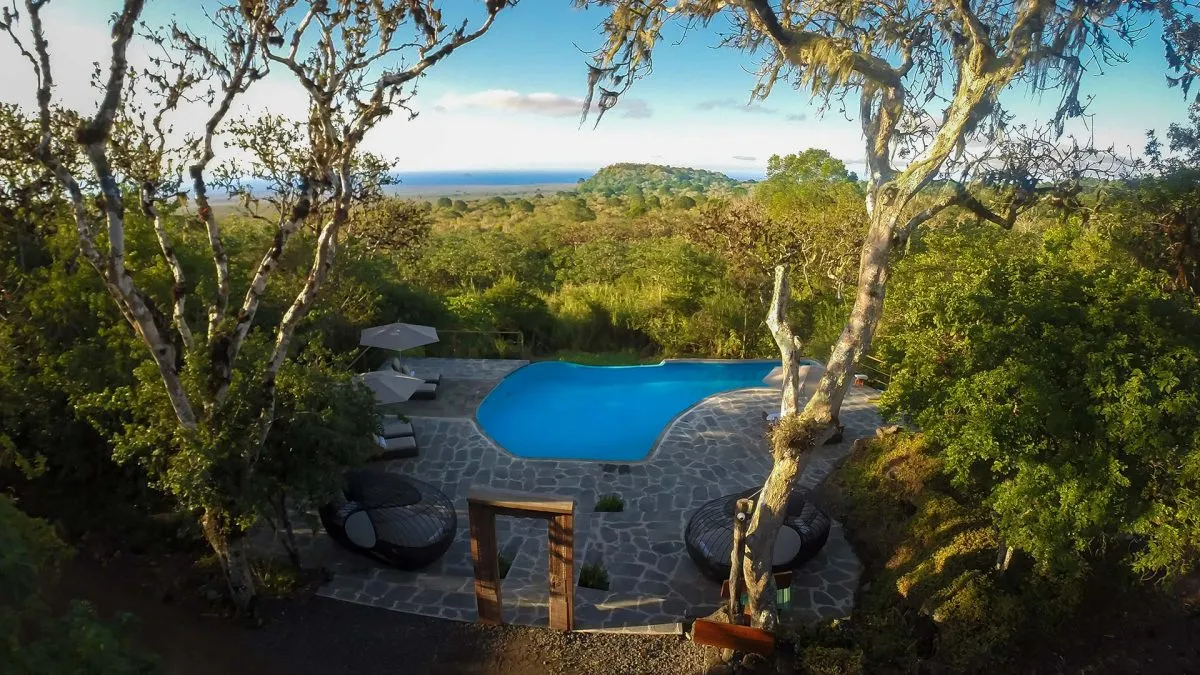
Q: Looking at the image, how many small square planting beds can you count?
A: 3